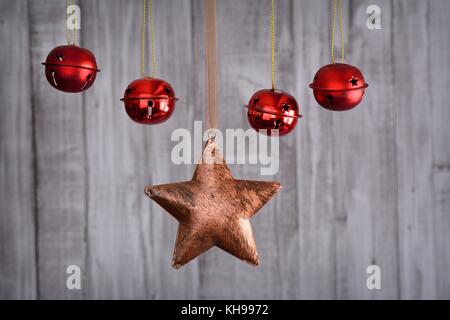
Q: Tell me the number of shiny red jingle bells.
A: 4